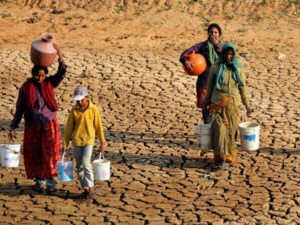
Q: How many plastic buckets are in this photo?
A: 5